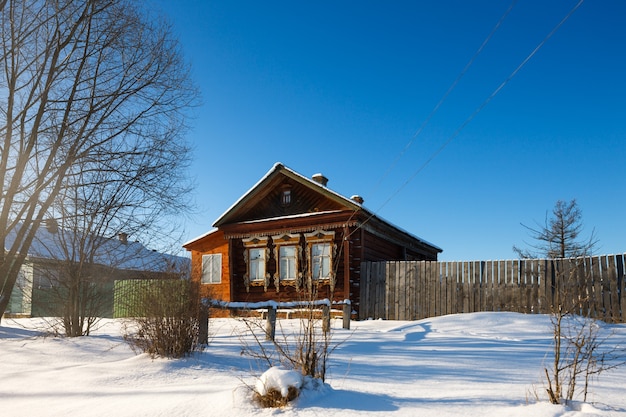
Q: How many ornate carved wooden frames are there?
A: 3